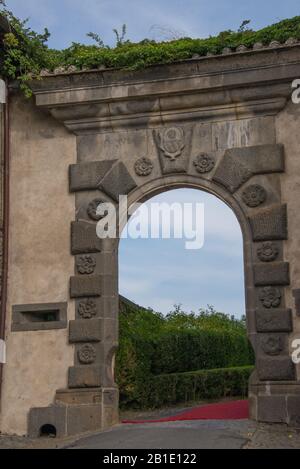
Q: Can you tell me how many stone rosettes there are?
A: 10